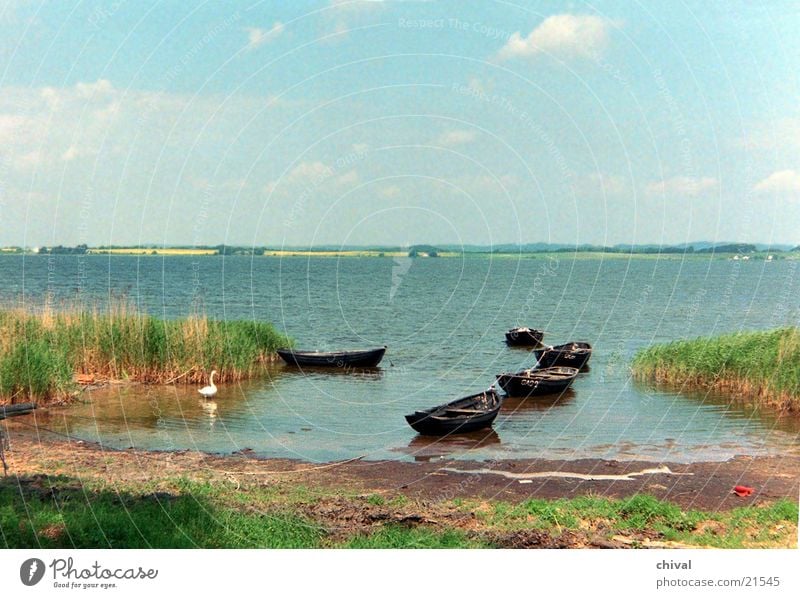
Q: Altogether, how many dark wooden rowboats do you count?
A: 5